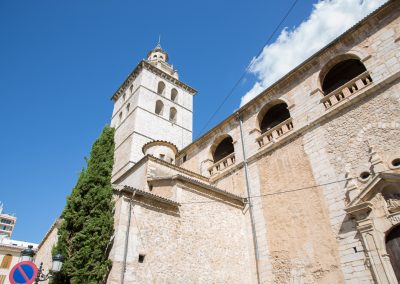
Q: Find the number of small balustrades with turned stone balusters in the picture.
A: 3